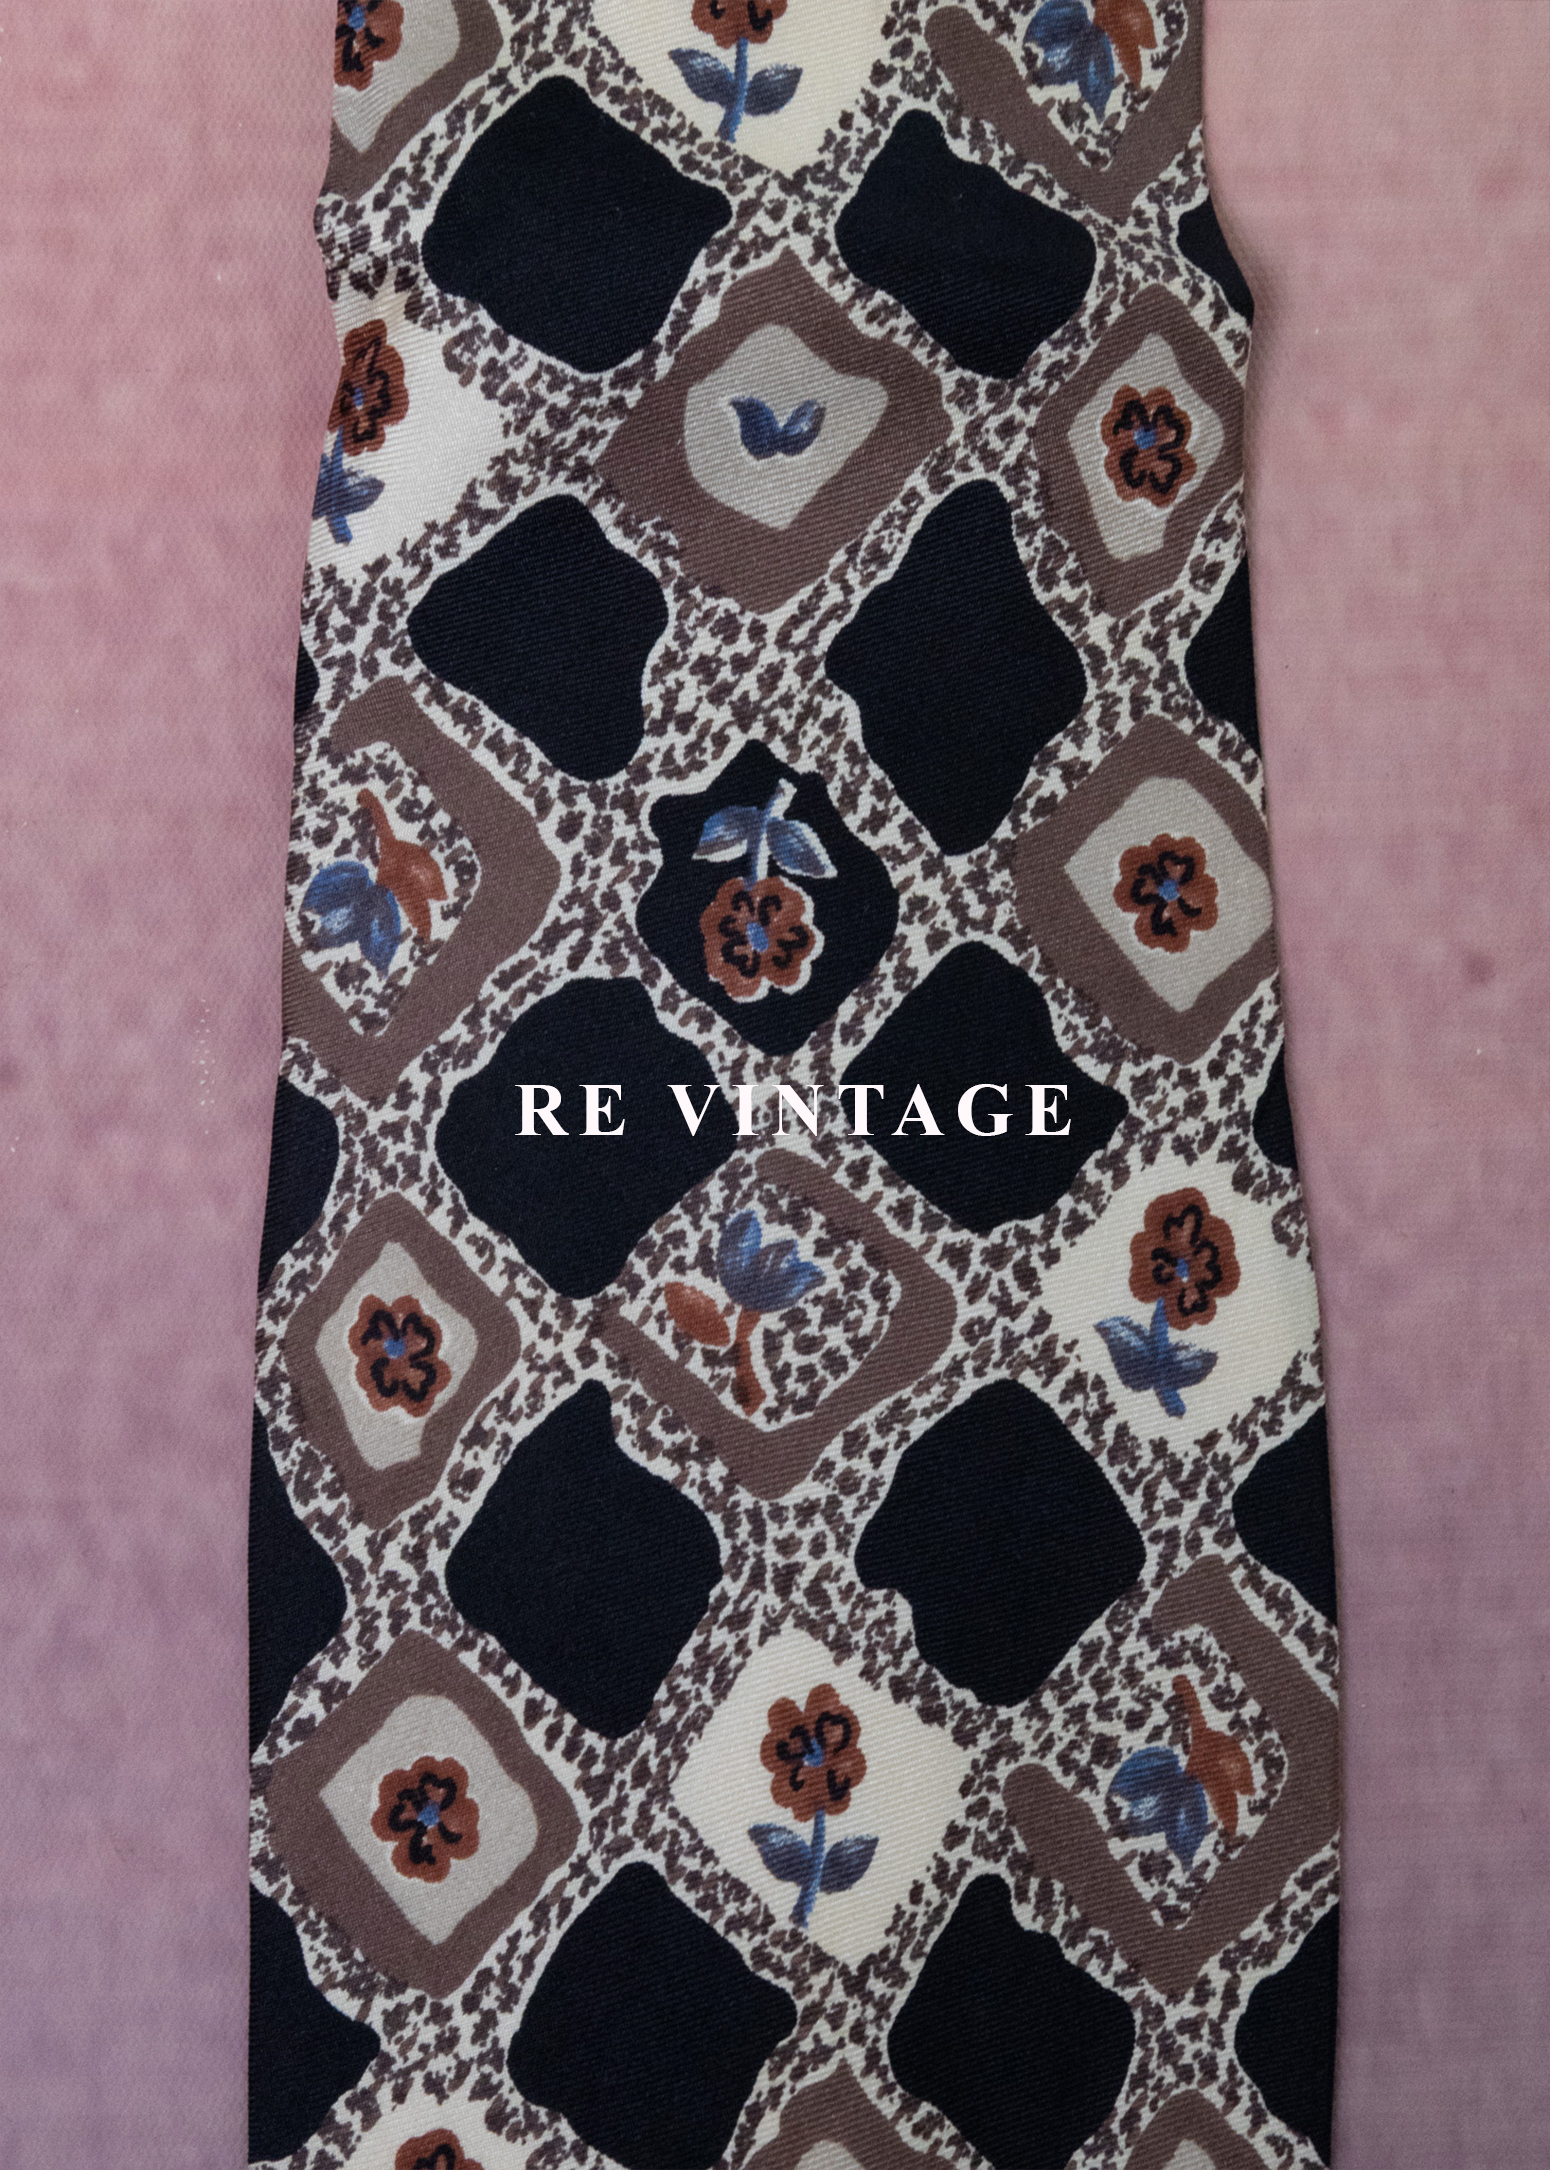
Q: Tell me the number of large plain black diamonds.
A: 10